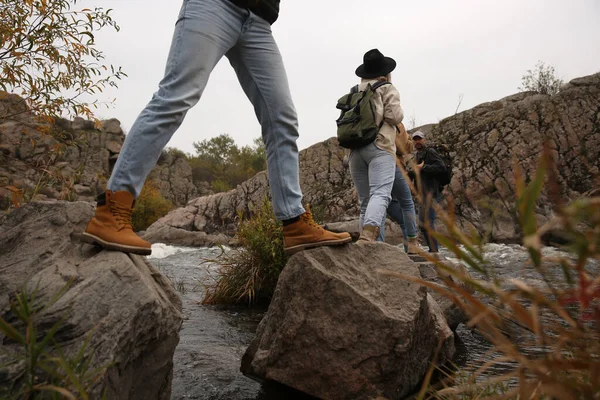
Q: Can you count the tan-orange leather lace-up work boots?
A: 2